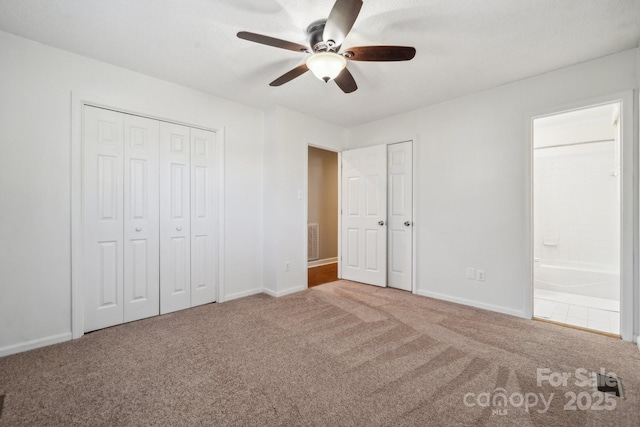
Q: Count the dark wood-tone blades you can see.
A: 5